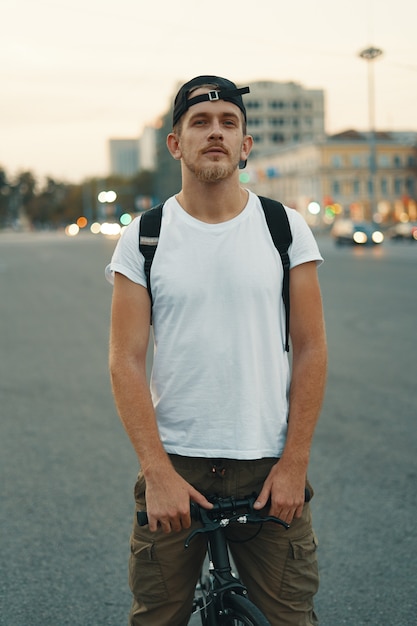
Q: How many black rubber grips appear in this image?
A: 2